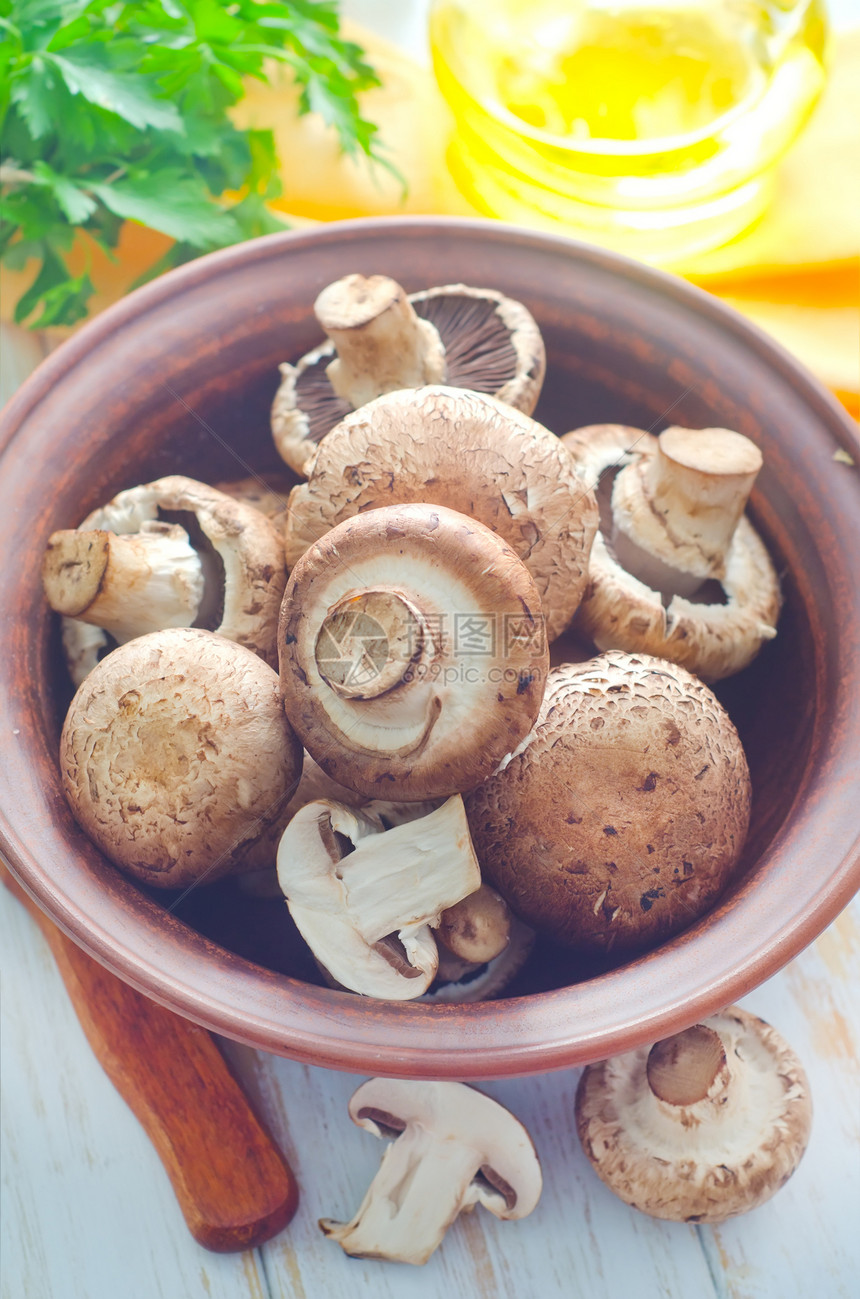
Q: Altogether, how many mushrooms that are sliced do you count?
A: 2